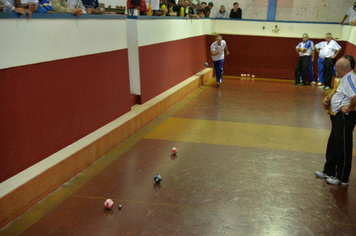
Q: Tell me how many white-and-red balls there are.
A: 2